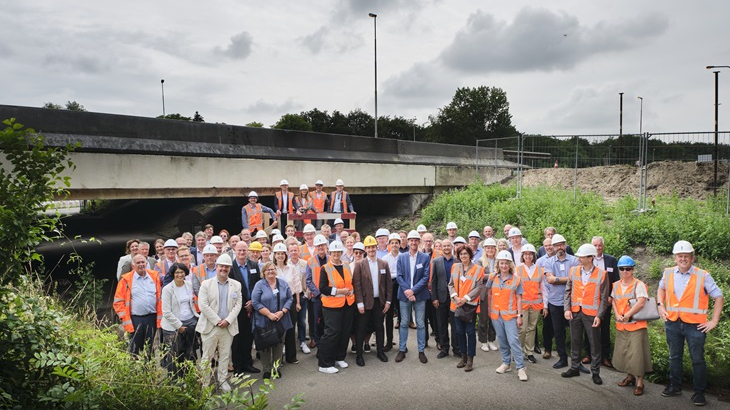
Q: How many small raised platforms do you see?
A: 1